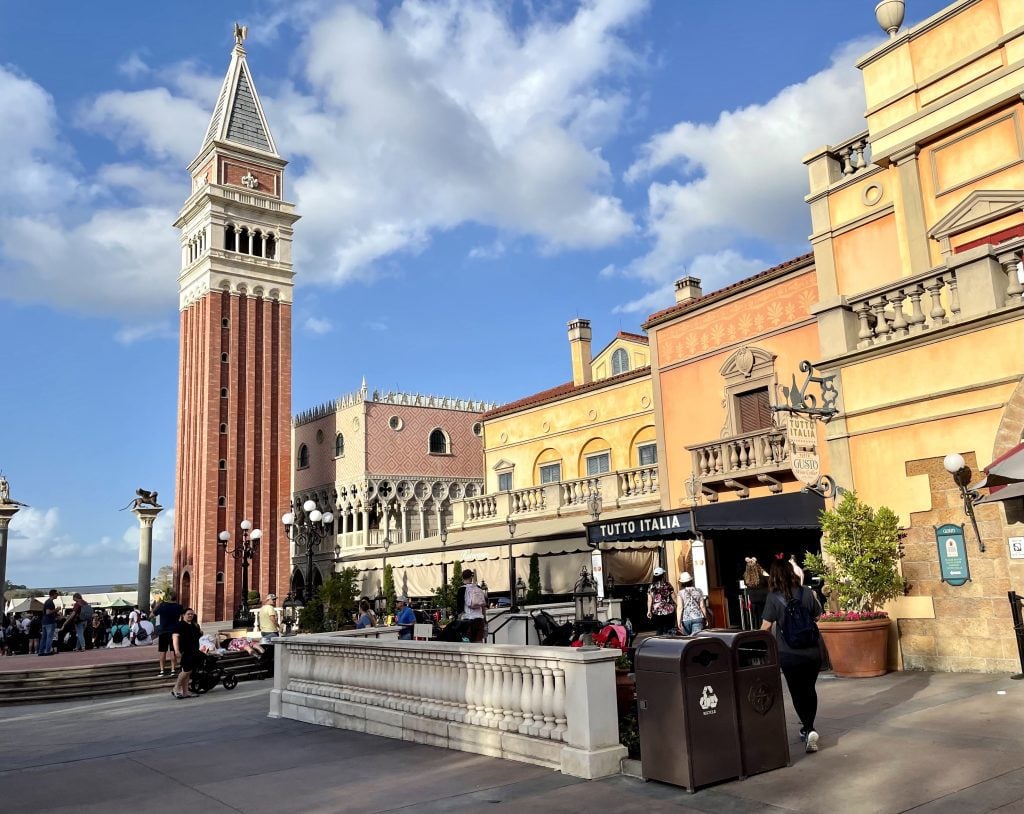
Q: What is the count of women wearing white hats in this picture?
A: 2